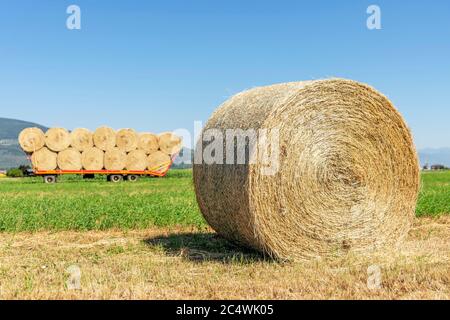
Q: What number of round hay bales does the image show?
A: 14